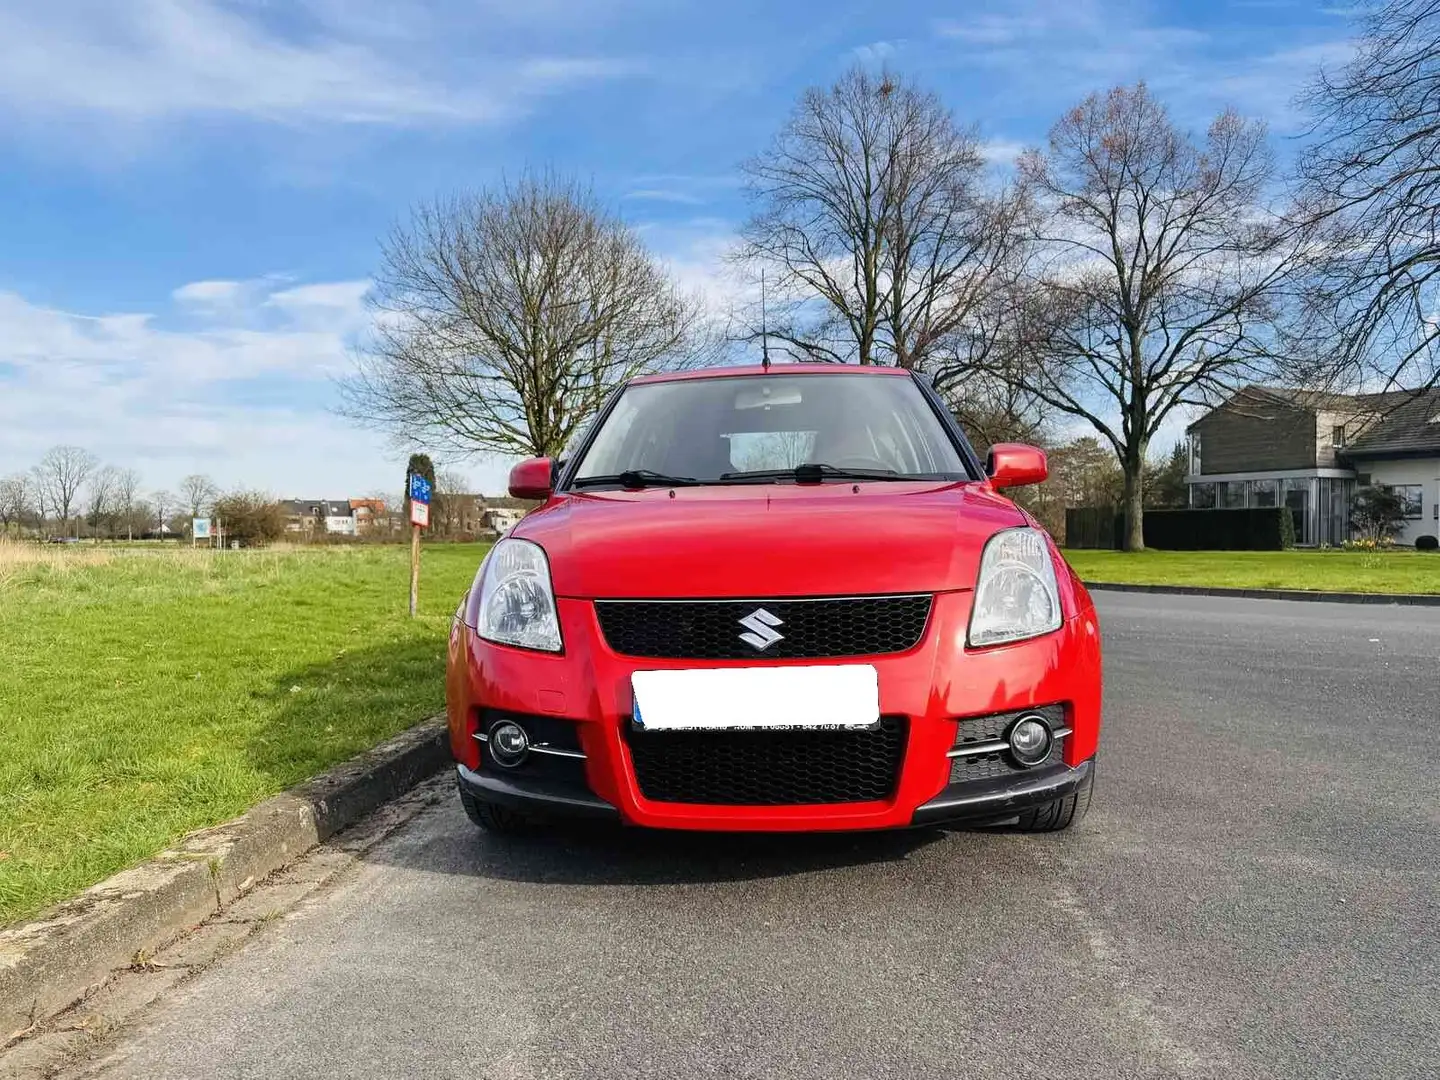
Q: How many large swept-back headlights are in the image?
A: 2